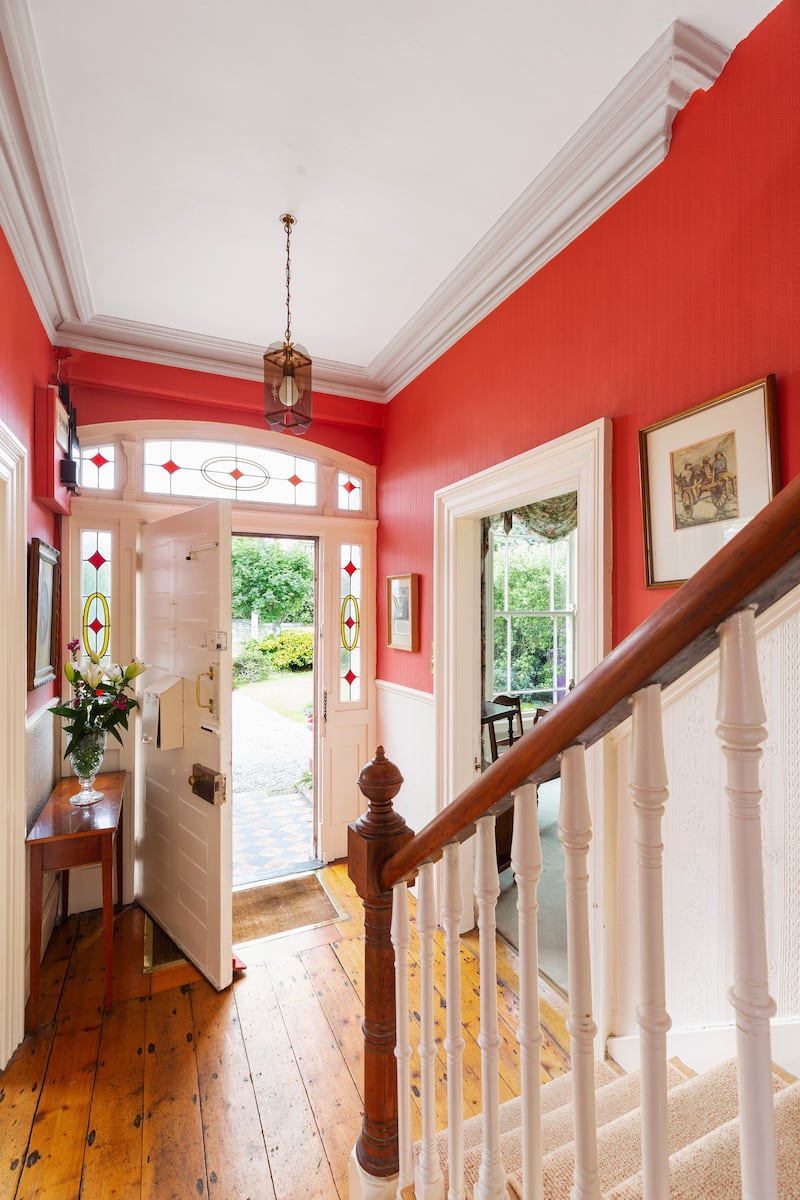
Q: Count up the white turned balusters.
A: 8